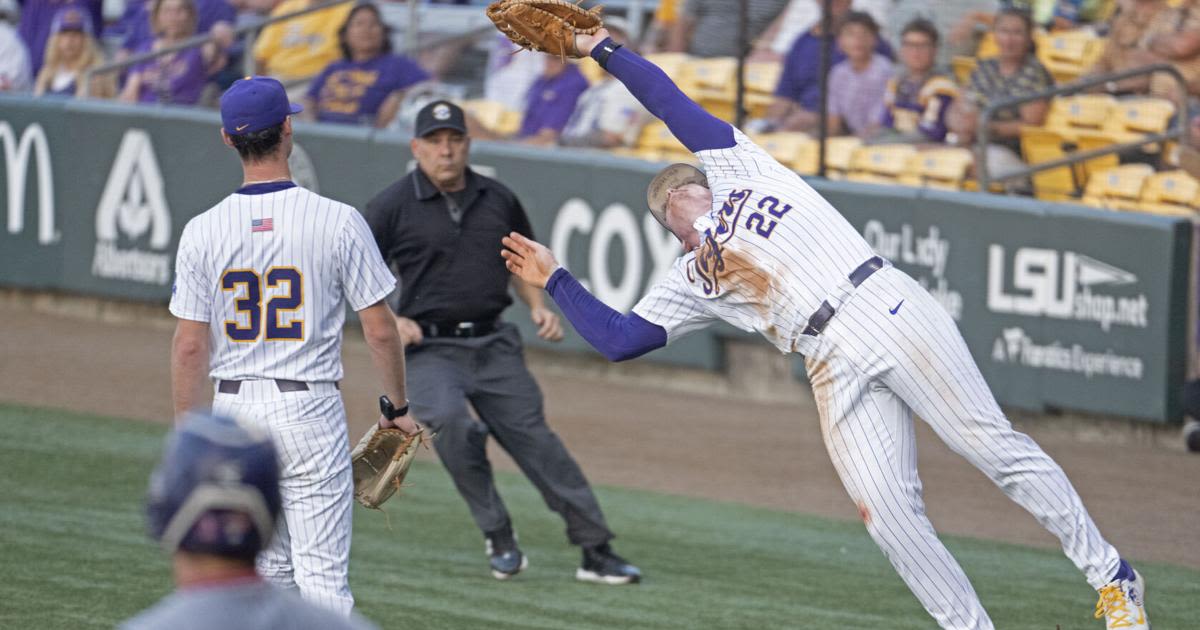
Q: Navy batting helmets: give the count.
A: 1